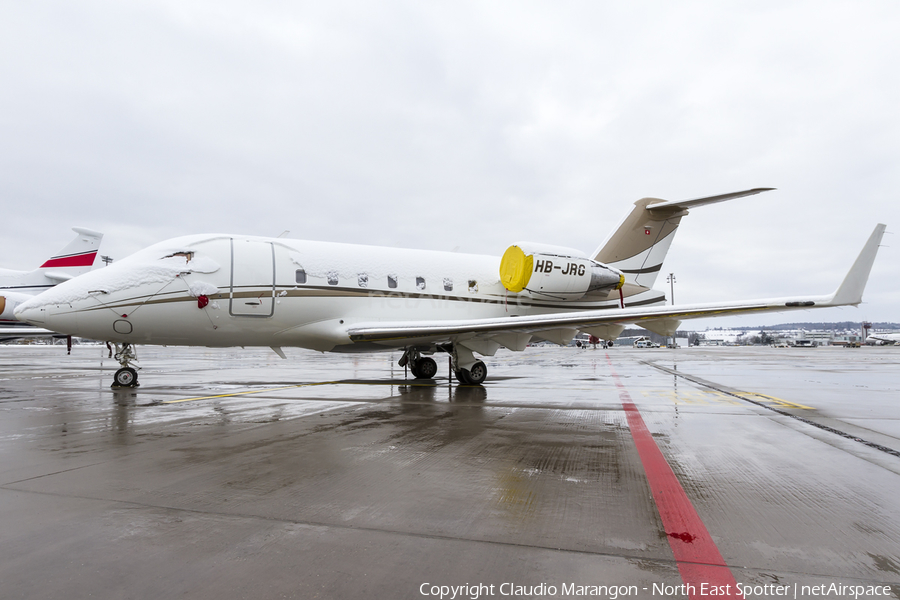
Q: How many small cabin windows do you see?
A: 7